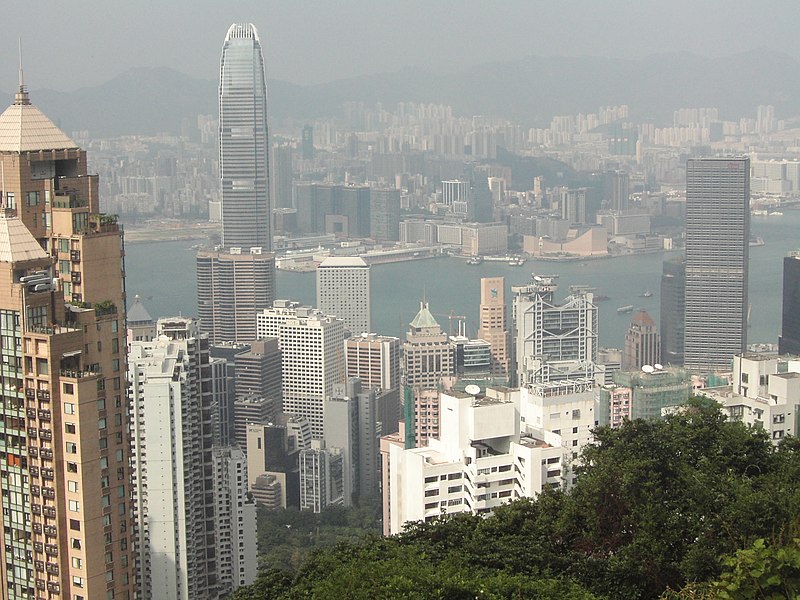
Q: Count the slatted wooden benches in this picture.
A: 0